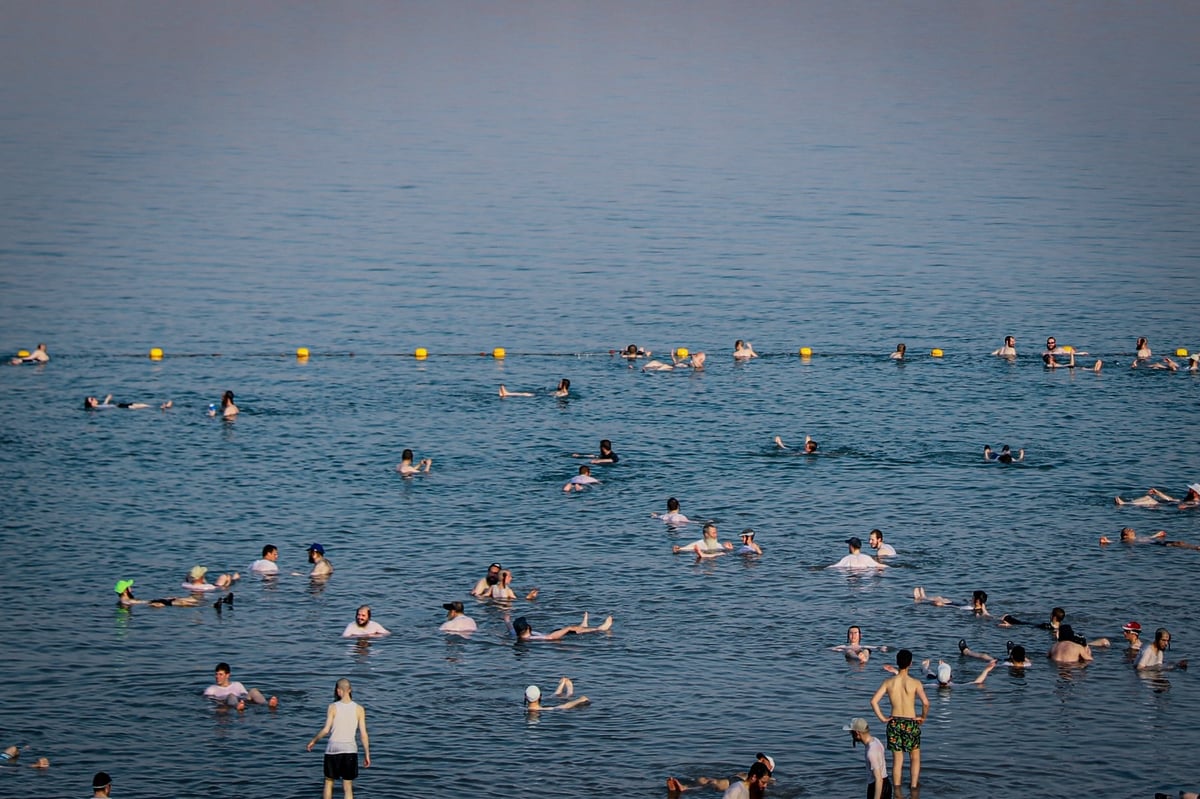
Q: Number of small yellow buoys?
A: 10